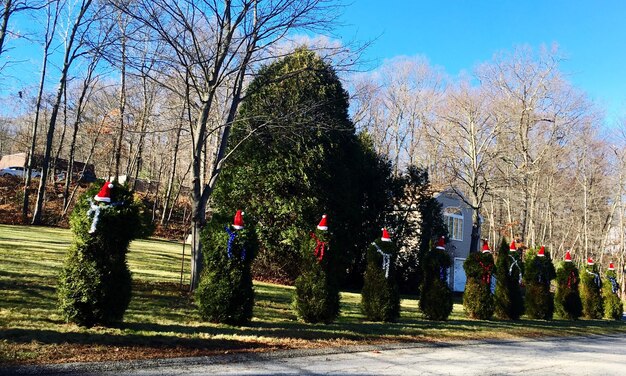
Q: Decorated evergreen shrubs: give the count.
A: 11